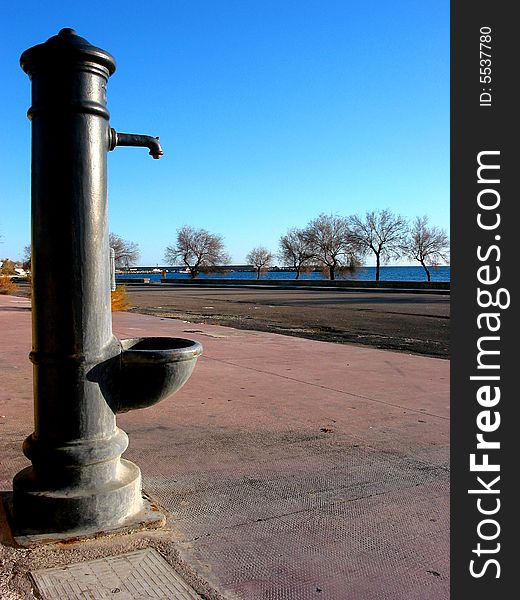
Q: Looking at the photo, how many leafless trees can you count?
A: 7